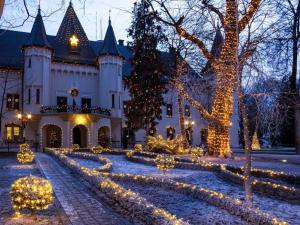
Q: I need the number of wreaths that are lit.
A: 1